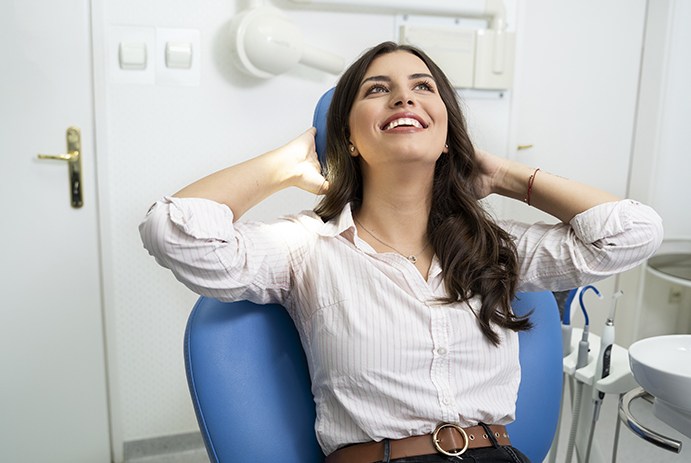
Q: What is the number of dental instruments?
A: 3